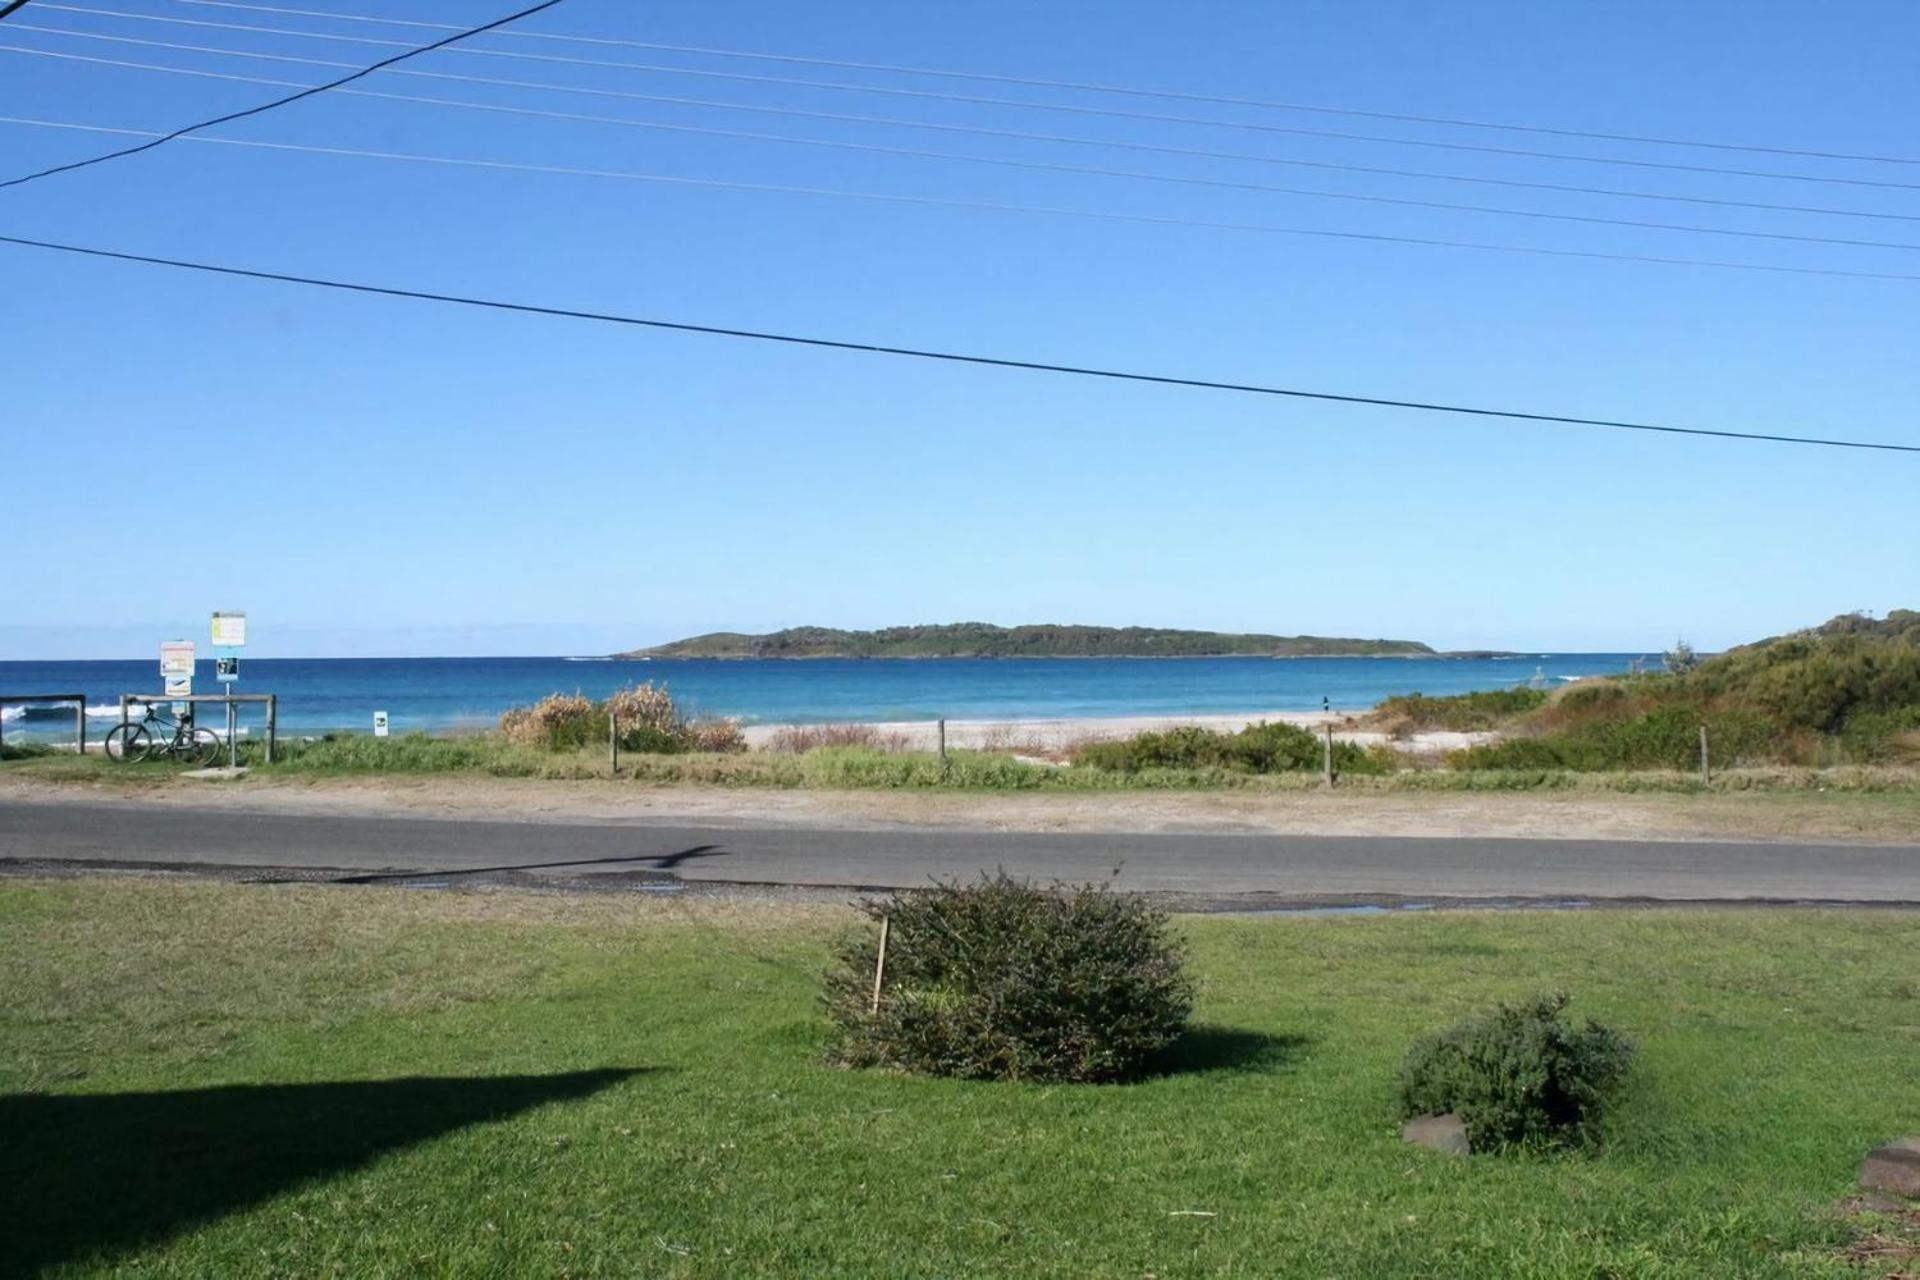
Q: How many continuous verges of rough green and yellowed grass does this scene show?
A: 1